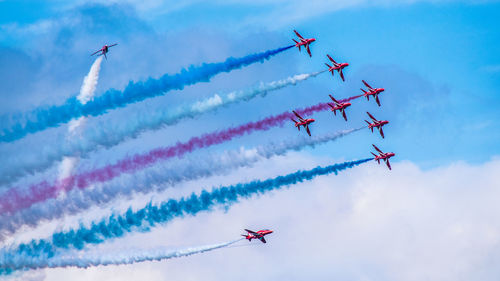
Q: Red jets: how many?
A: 9